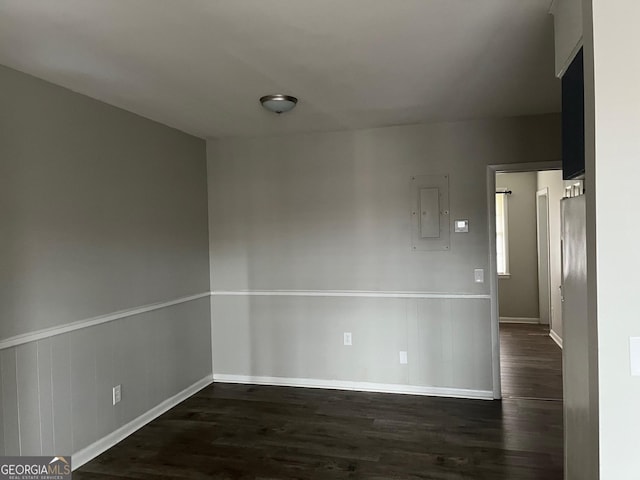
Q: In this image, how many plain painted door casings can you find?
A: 2